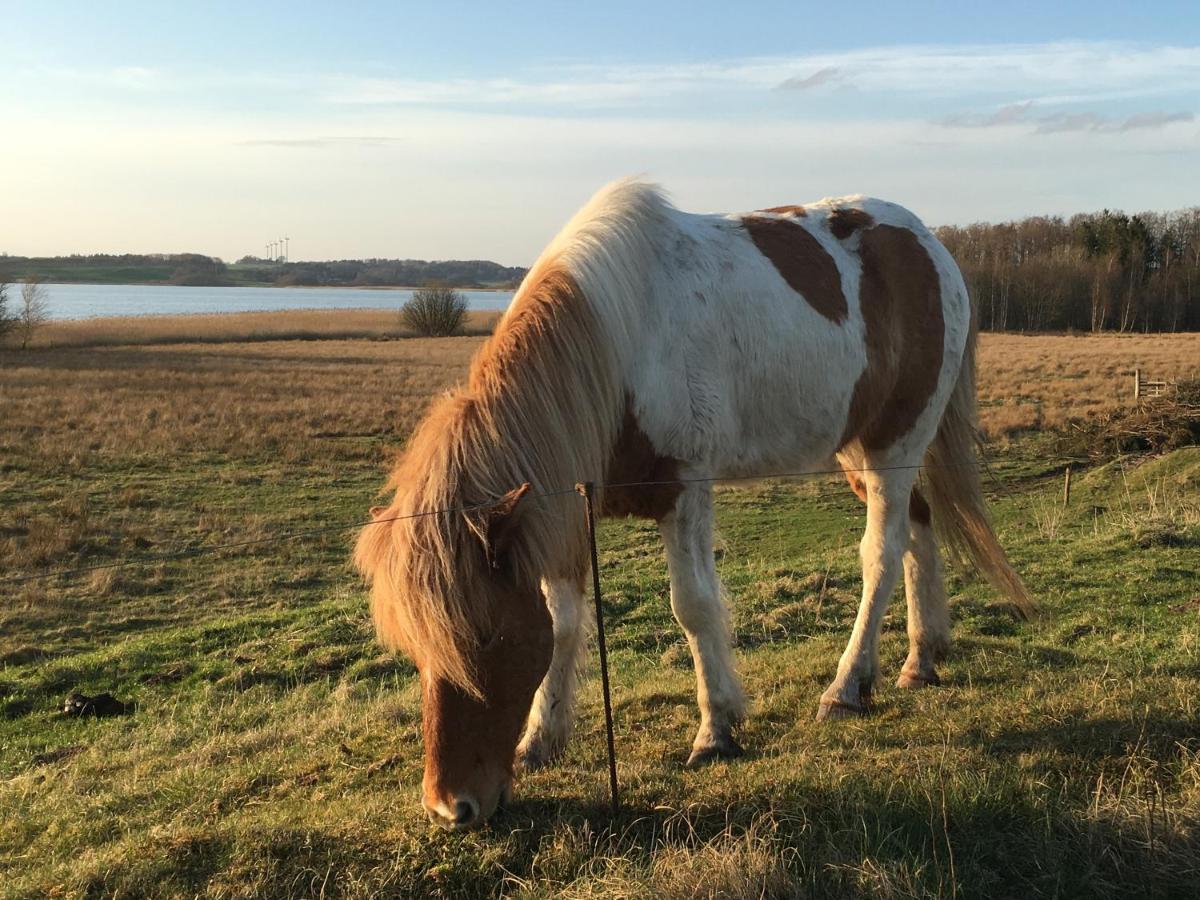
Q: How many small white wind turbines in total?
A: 5